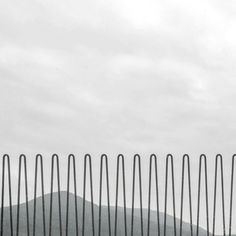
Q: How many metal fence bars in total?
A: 15